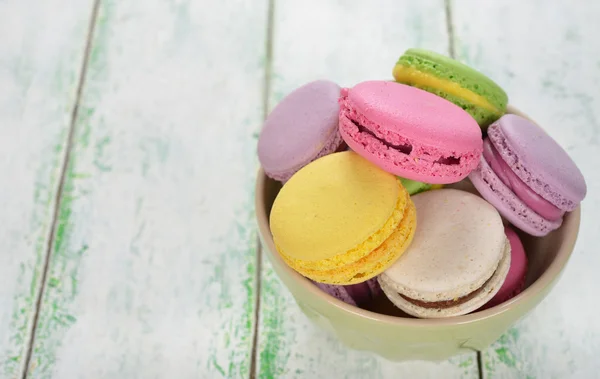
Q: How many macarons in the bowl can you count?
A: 9